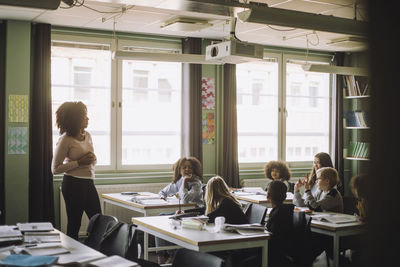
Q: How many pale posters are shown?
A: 2